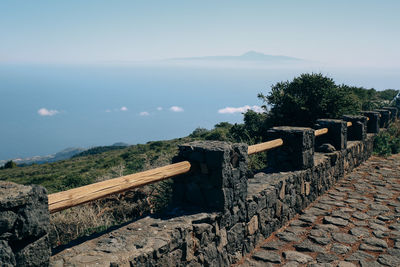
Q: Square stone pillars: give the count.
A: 8